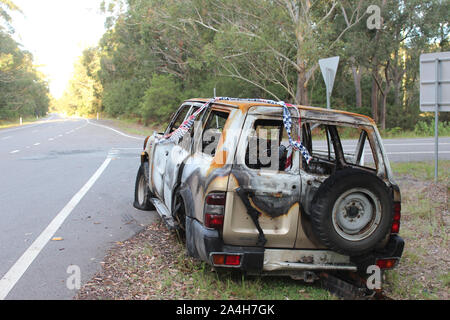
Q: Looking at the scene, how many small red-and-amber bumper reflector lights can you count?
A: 2